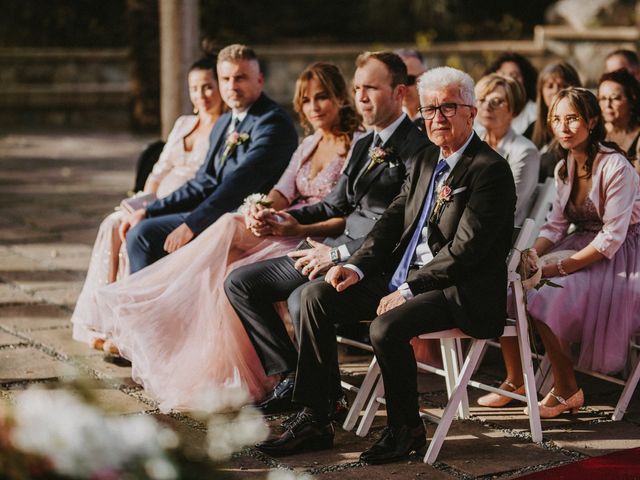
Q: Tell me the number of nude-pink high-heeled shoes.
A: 2